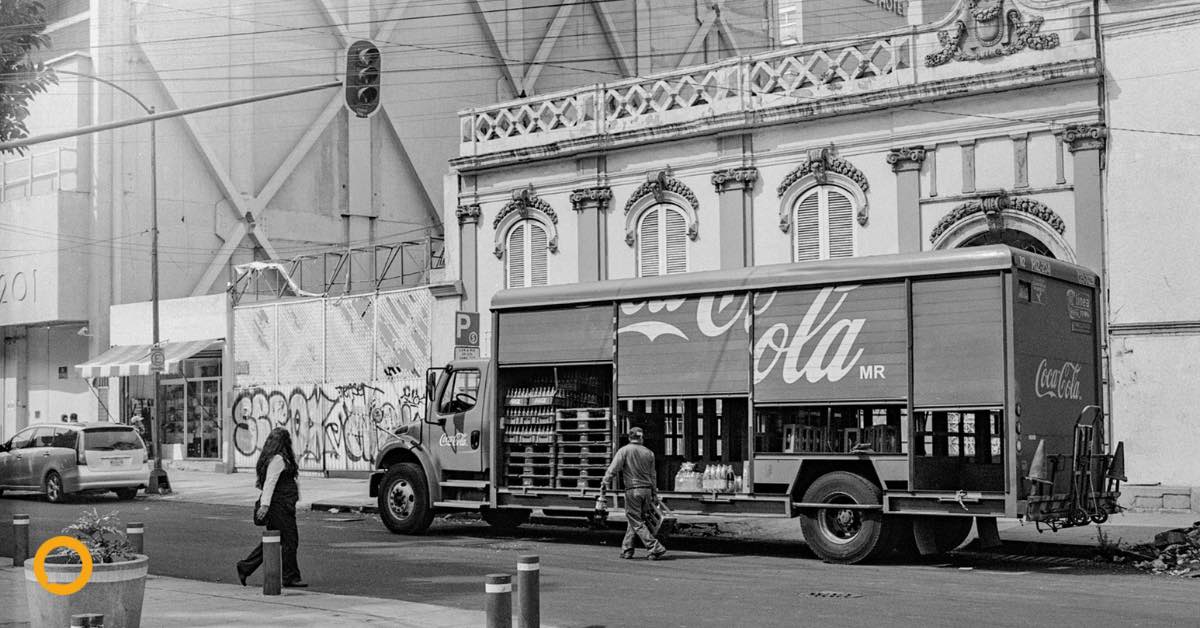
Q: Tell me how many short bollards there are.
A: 6